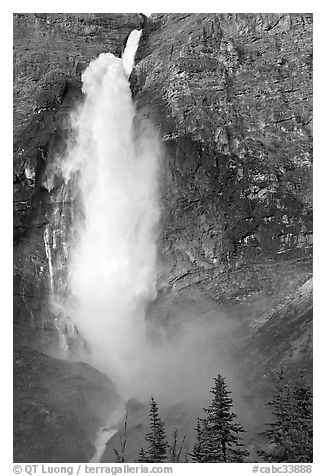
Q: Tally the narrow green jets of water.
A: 0